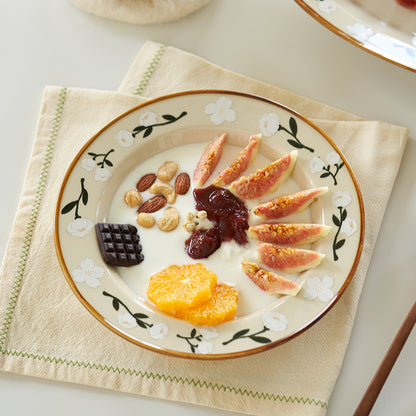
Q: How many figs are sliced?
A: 7